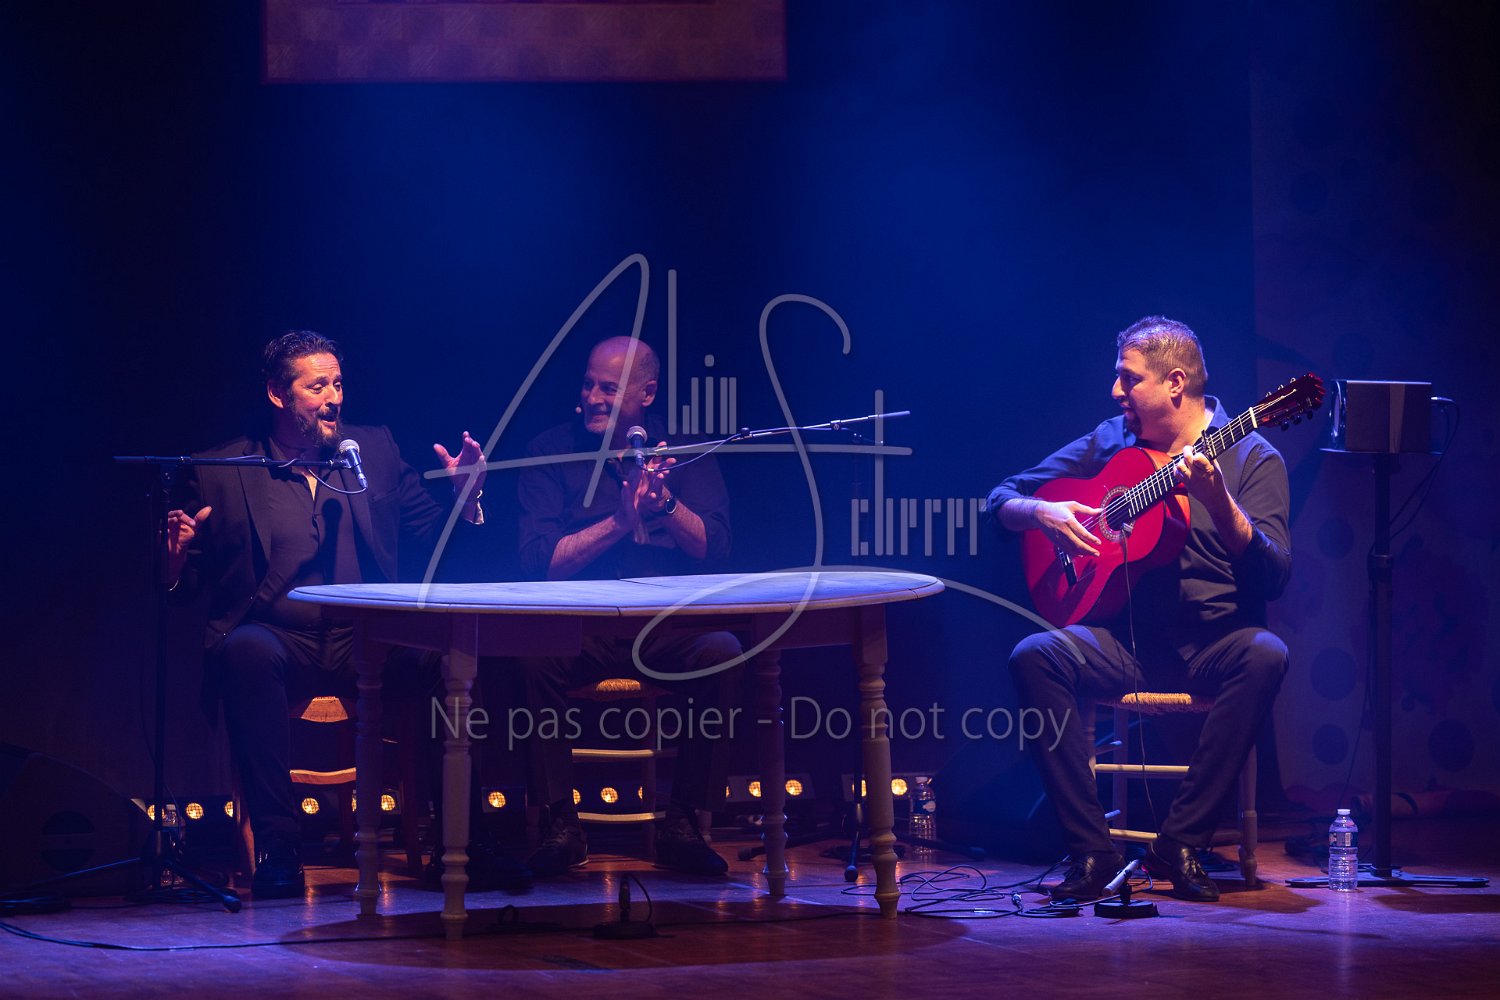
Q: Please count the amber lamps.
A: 15